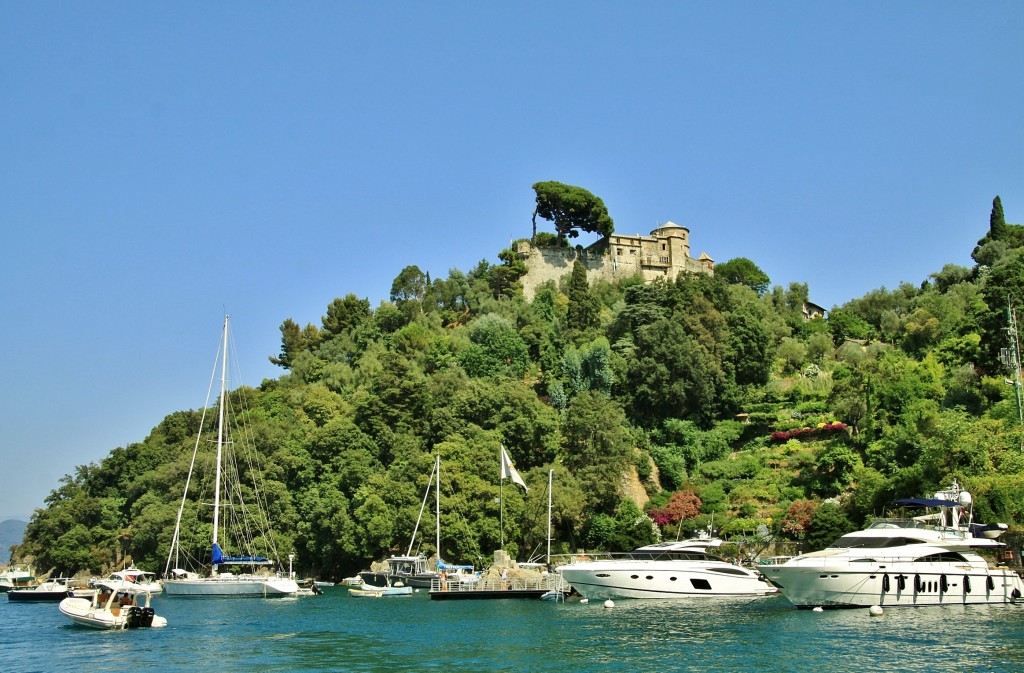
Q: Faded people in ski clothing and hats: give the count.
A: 0